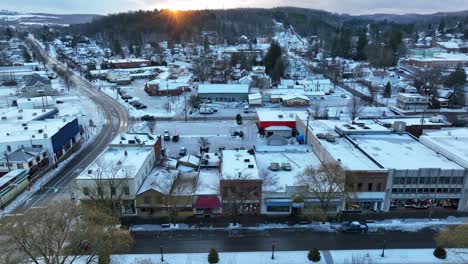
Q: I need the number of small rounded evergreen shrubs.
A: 3